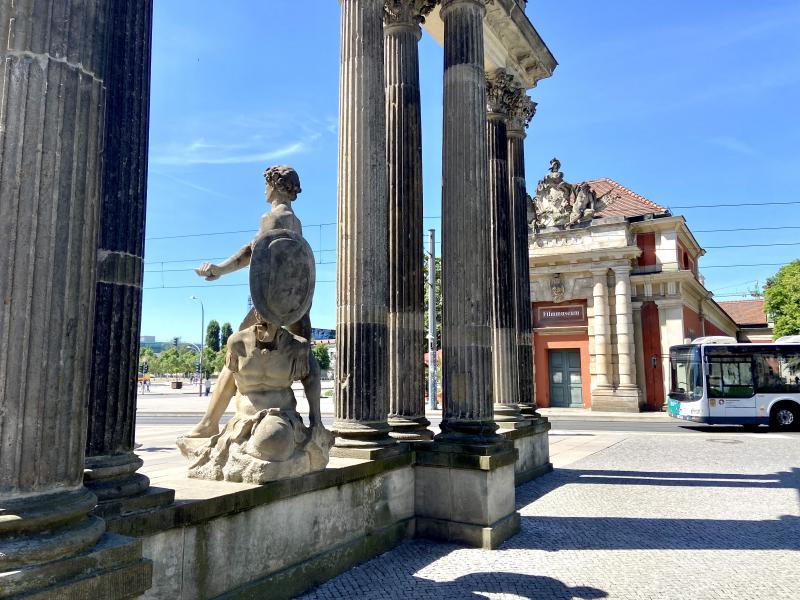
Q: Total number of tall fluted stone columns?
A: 7